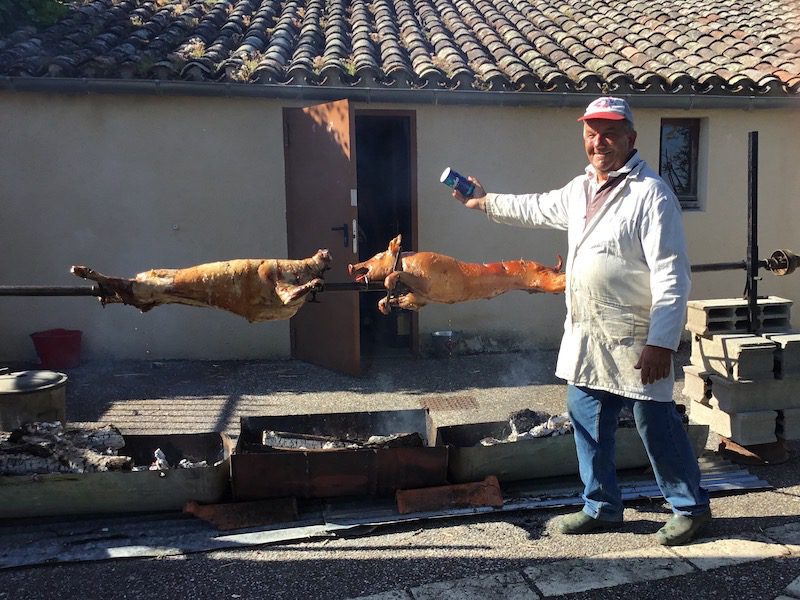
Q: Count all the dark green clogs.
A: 2